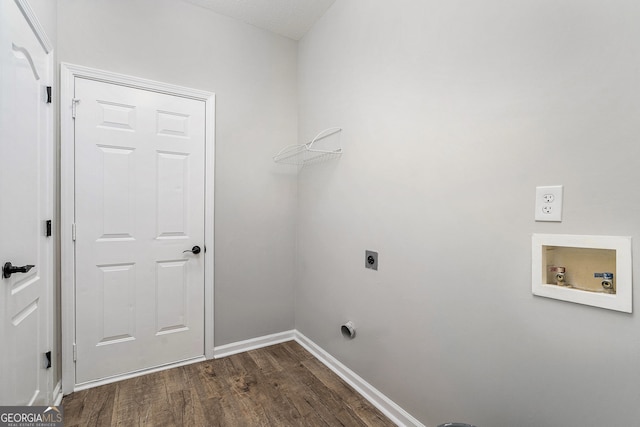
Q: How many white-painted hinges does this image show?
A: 3